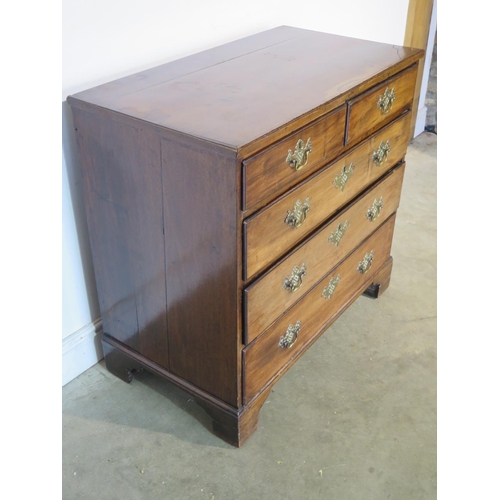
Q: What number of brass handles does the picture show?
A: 8